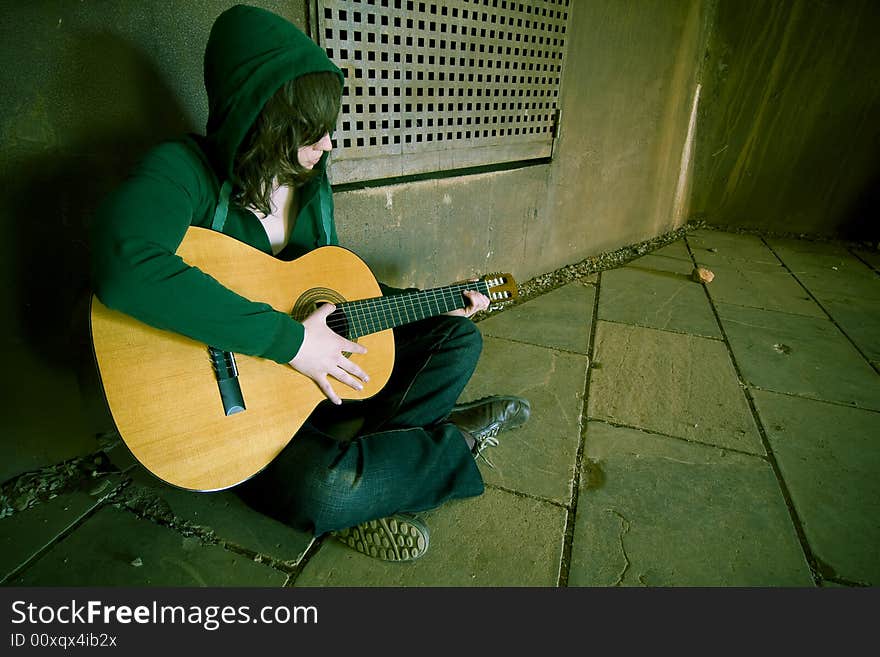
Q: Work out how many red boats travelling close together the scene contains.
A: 0